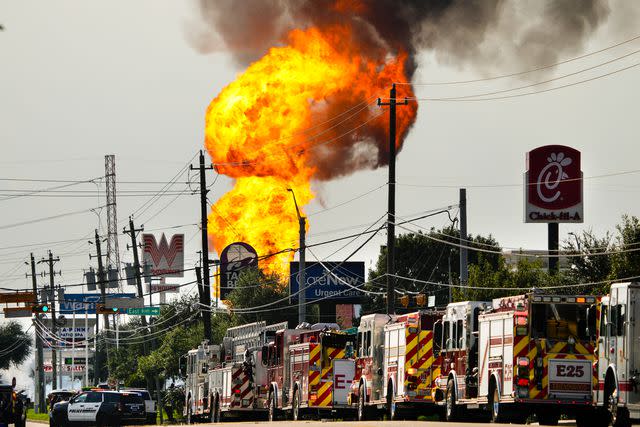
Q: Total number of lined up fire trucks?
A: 5